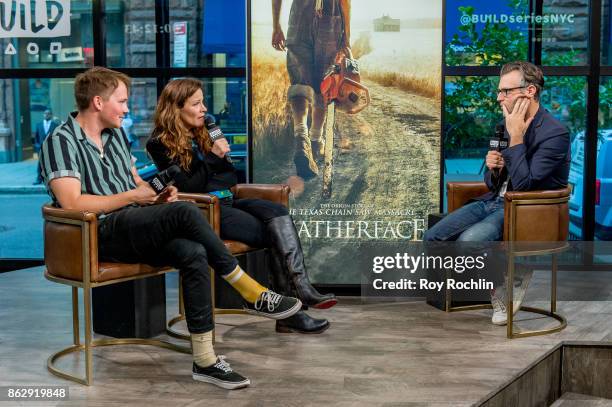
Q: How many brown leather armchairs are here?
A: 3